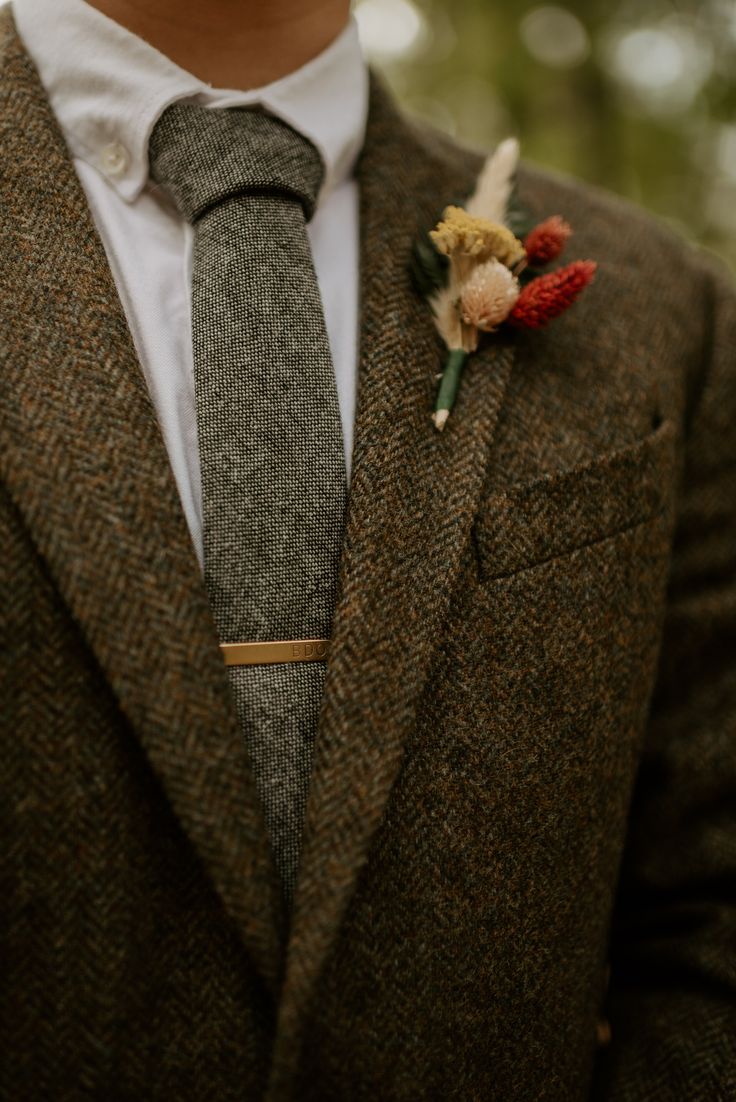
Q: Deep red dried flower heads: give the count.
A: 2